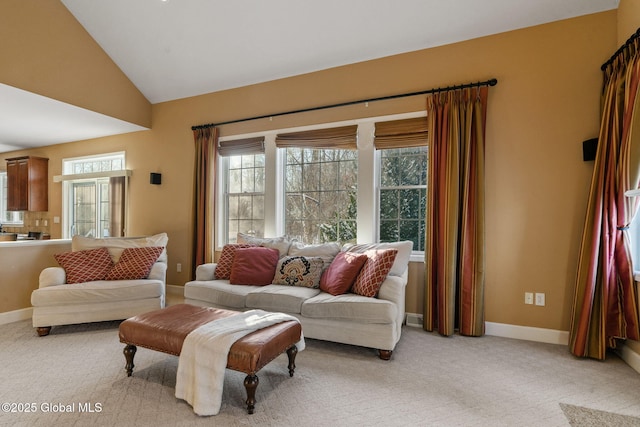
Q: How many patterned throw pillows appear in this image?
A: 5